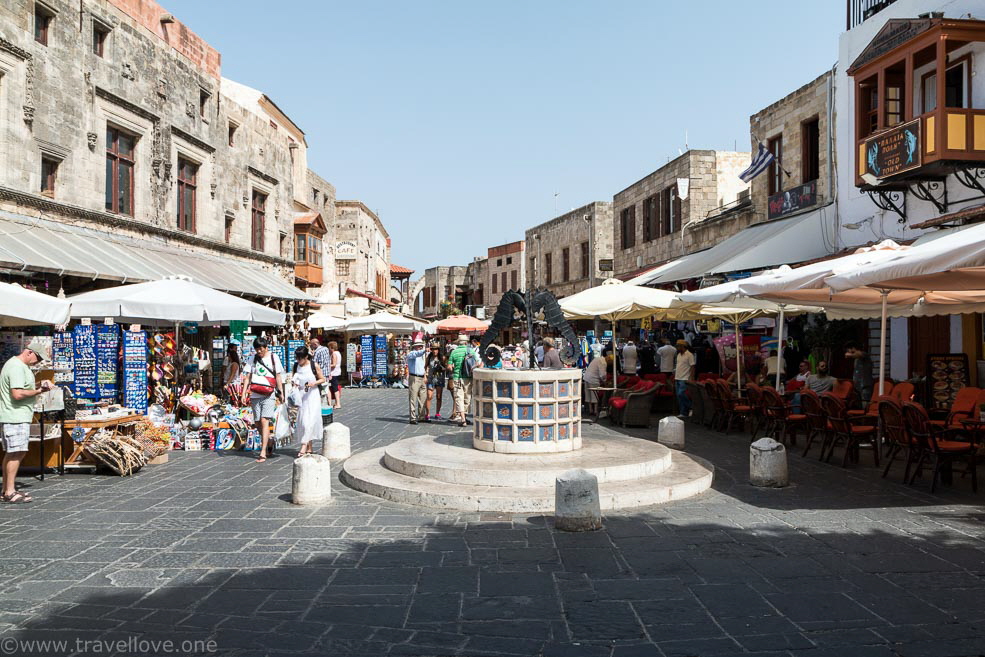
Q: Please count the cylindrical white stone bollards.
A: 5